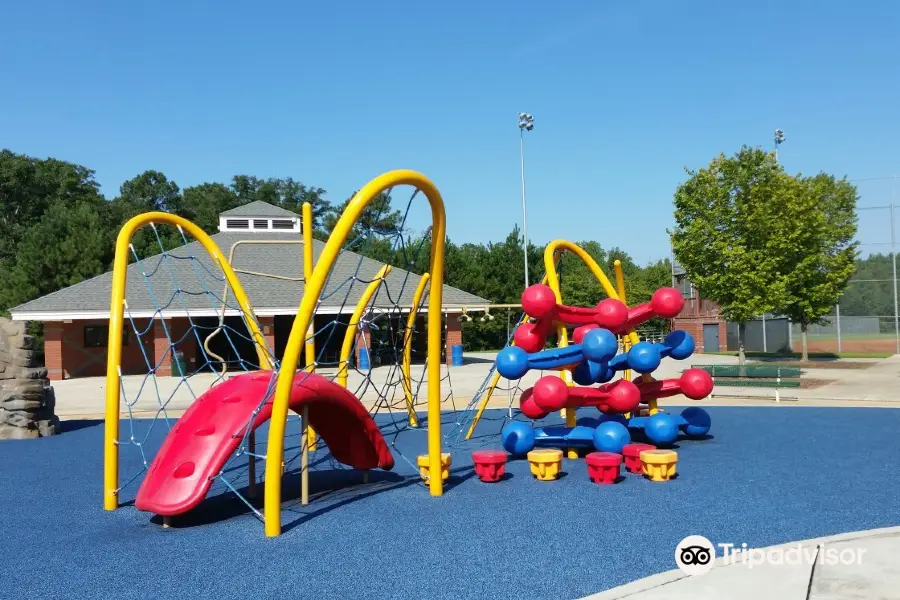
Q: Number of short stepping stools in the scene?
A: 6